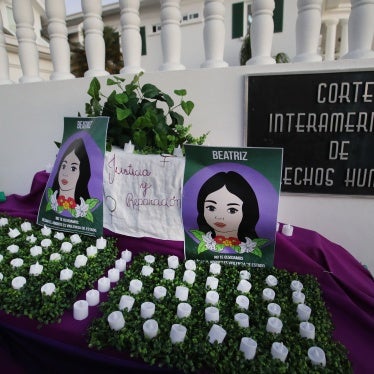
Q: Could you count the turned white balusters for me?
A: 10